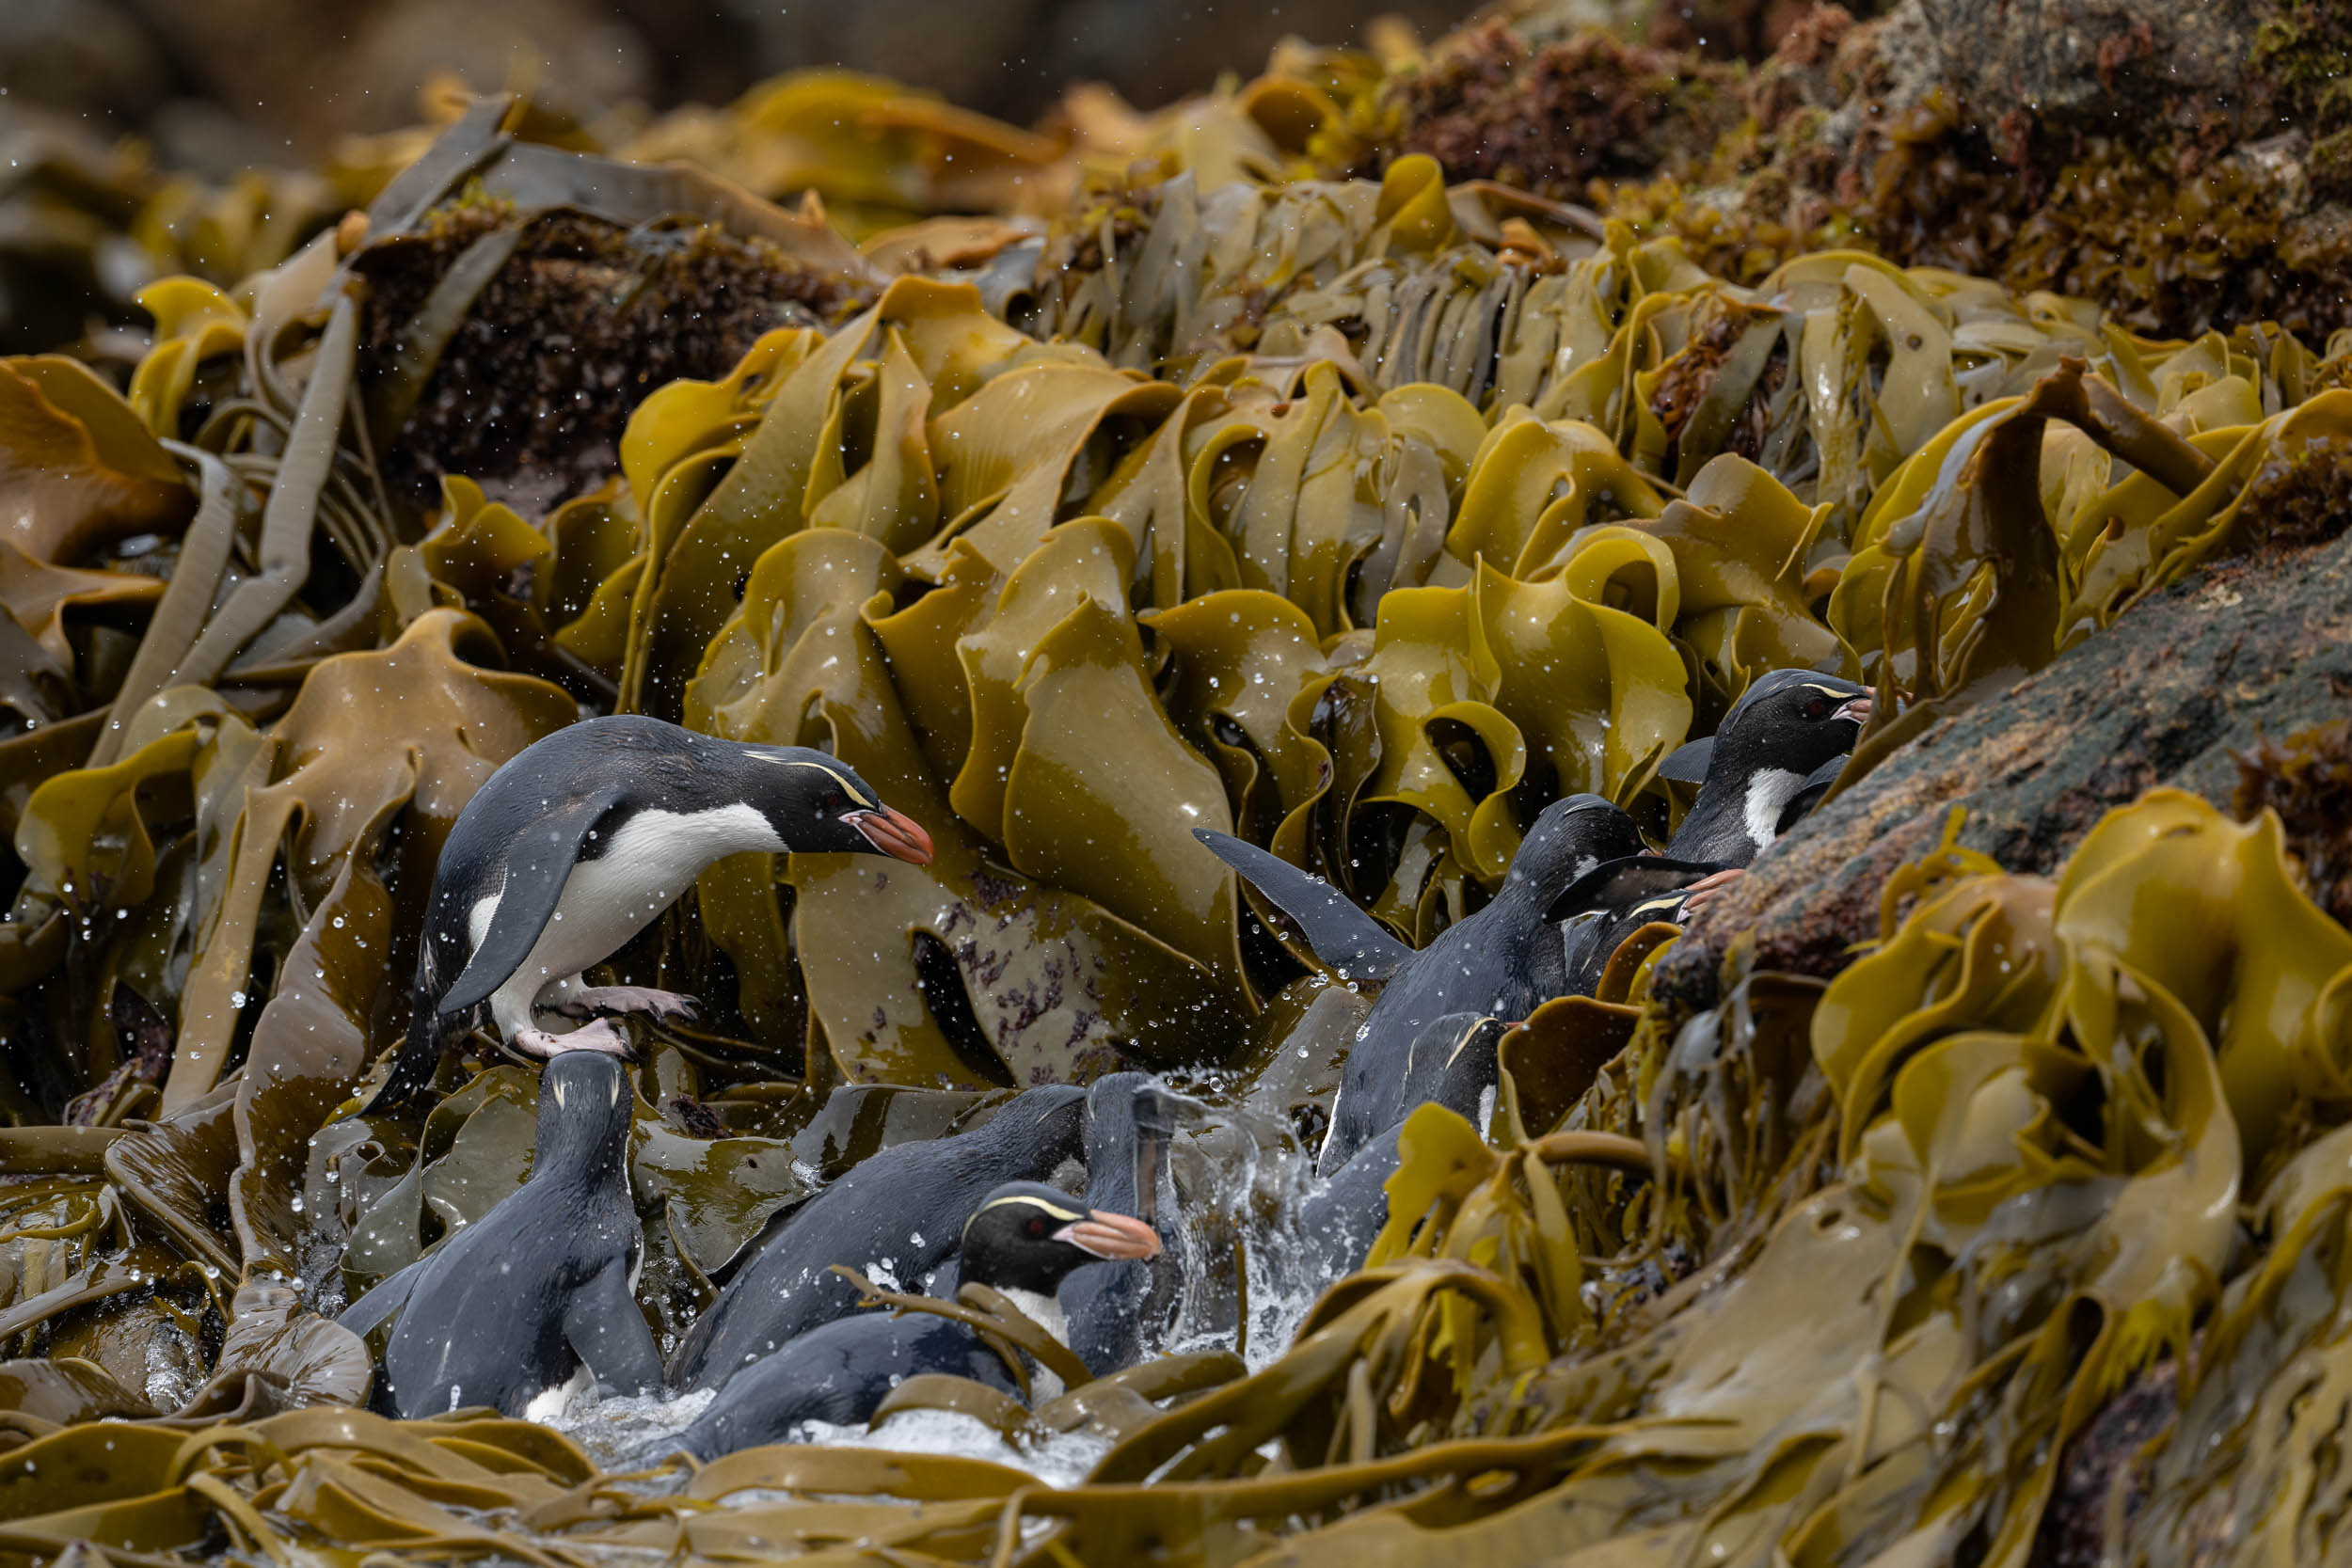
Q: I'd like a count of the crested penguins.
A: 9